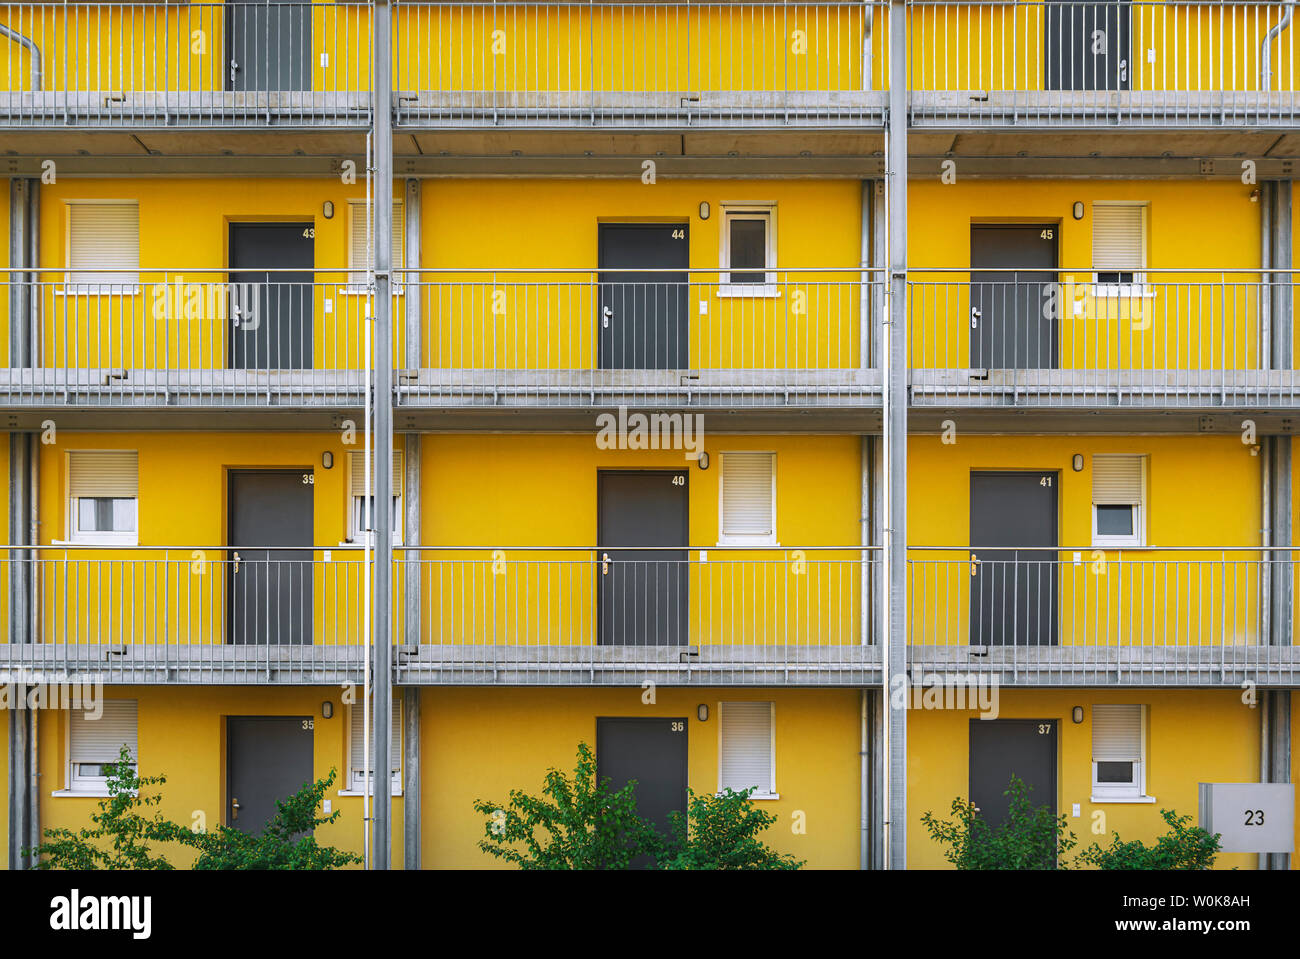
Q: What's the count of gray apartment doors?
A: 11